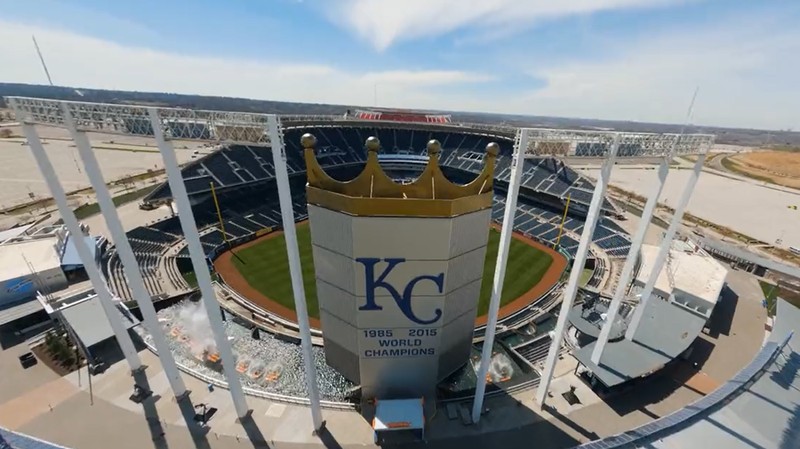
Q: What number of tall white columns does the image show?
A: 8